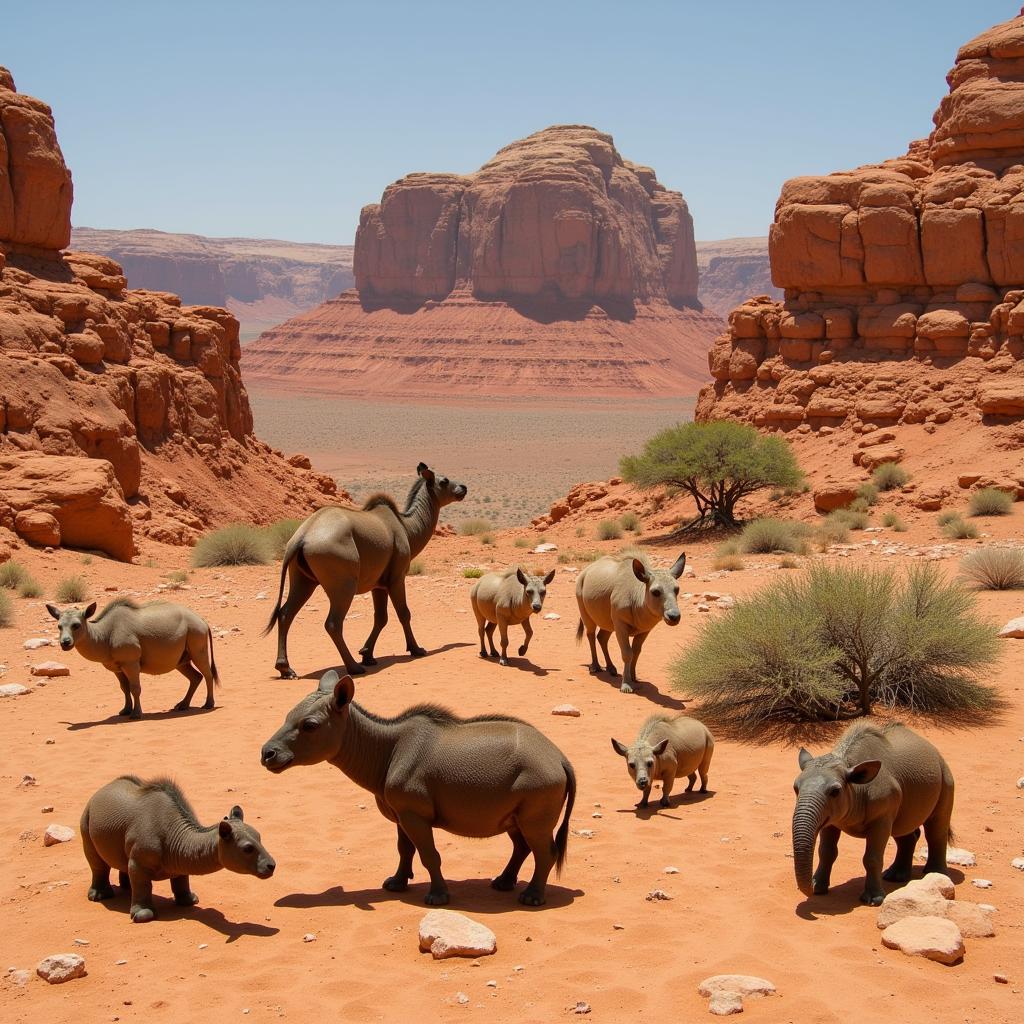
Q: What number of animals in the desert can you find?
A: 8